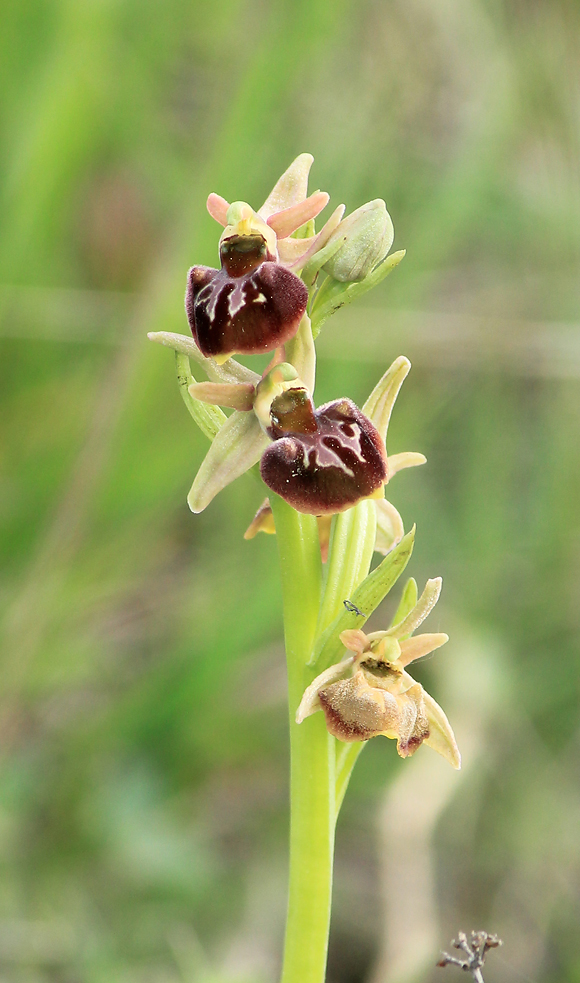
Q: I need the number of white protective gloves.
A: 0